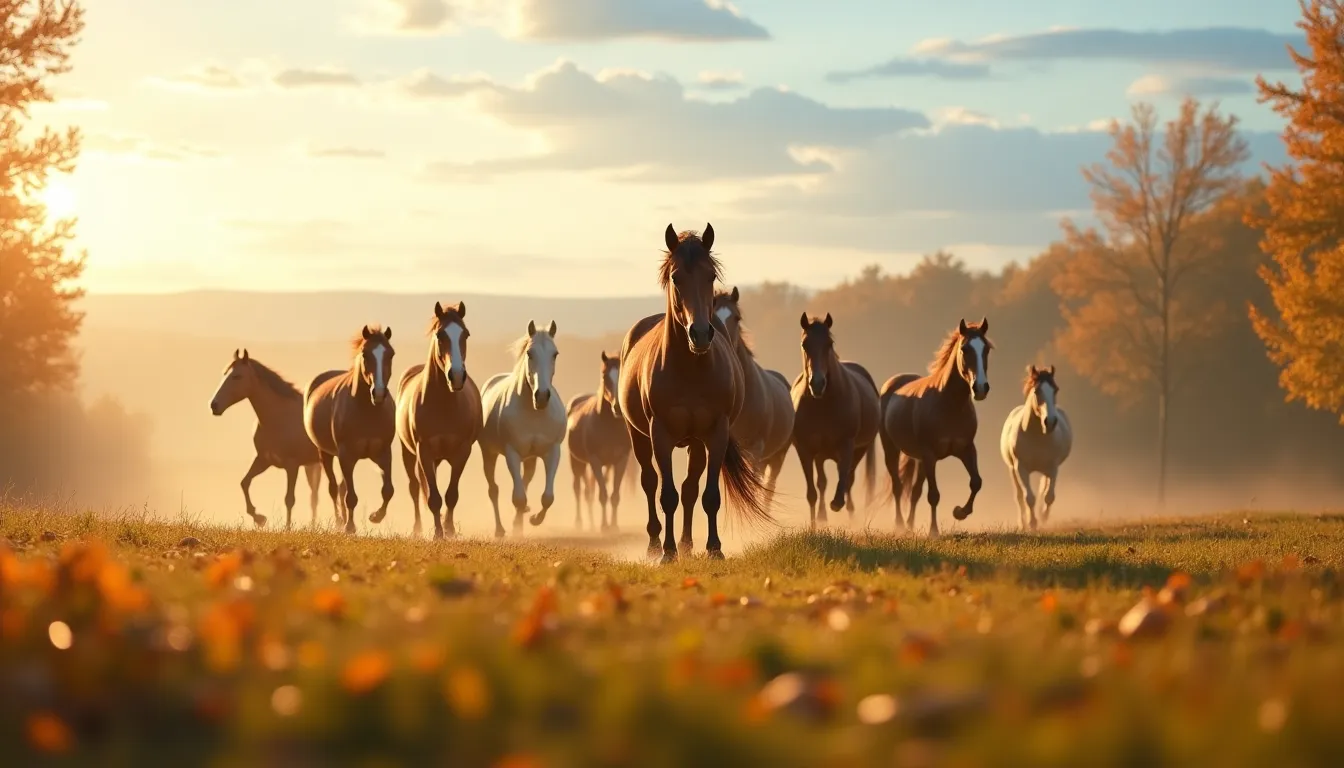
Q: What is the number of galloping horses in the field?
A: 10